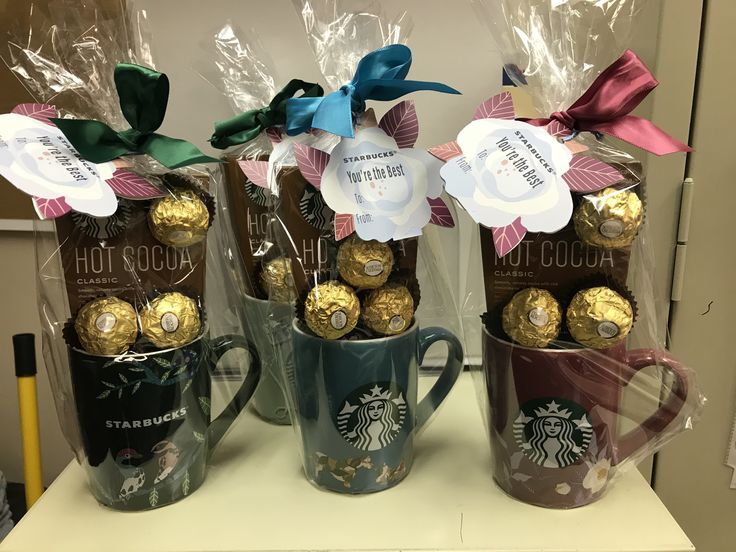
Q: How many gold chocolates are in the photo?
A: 10